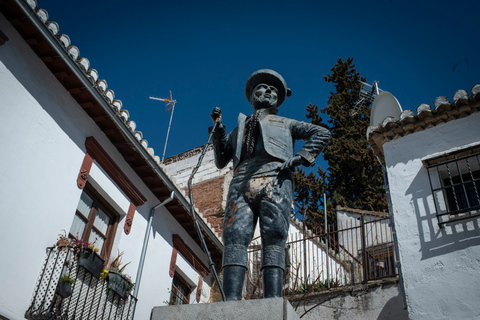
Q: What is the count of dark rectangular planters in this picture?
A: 2